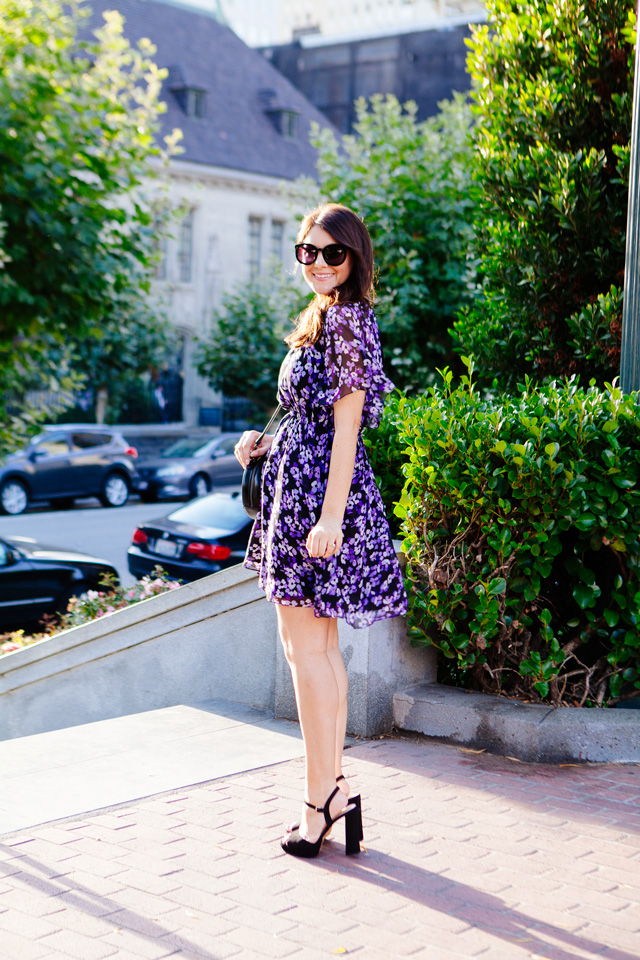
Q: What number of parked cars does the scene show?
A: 4